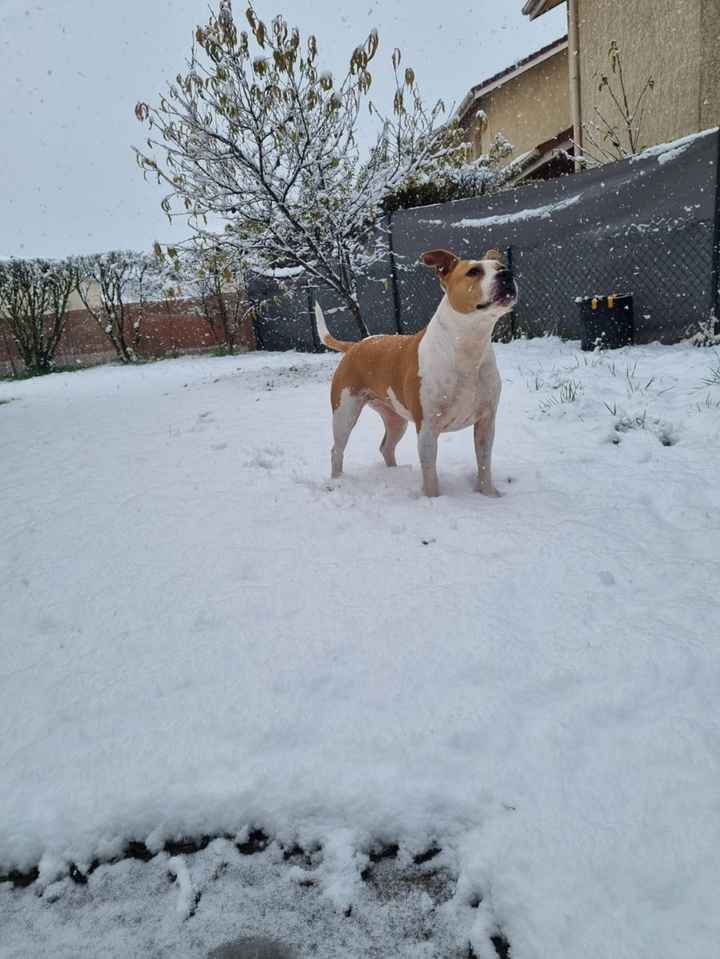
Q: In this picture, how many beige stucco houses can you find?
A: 2